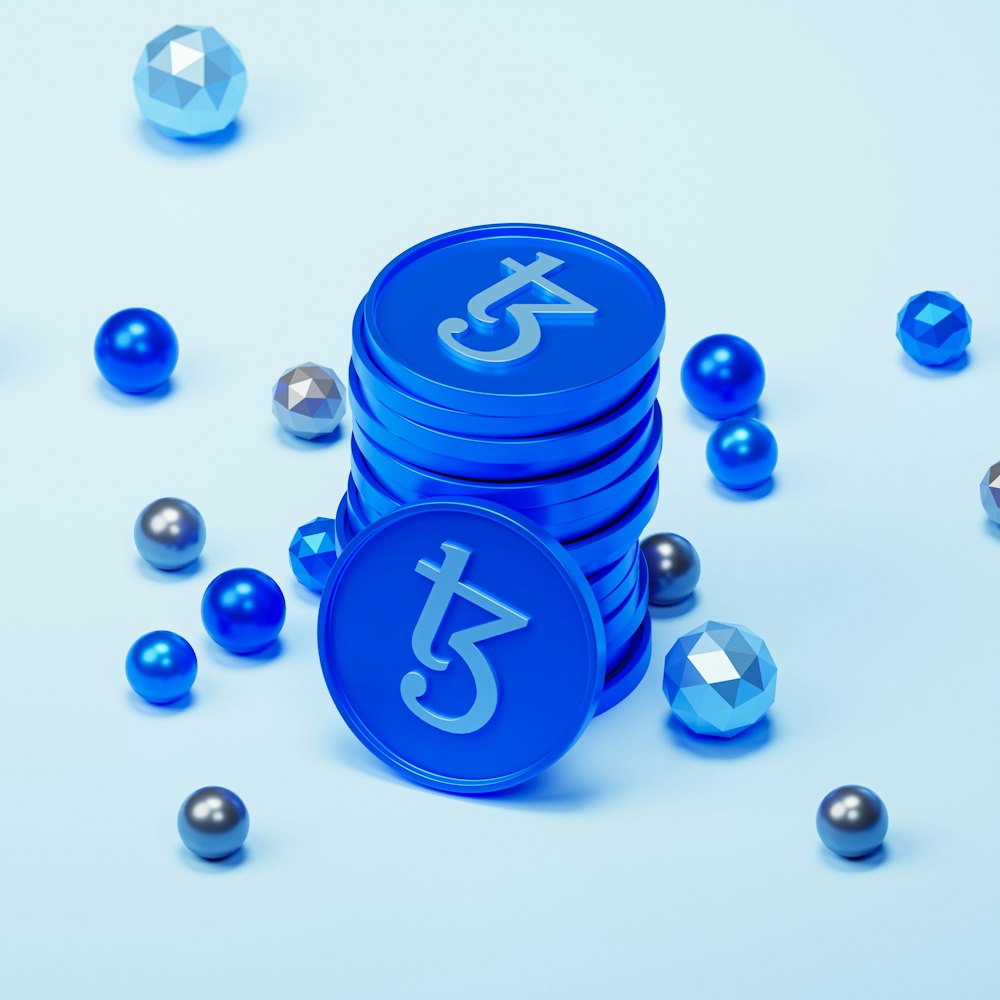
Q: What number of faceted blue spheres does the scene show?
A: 4